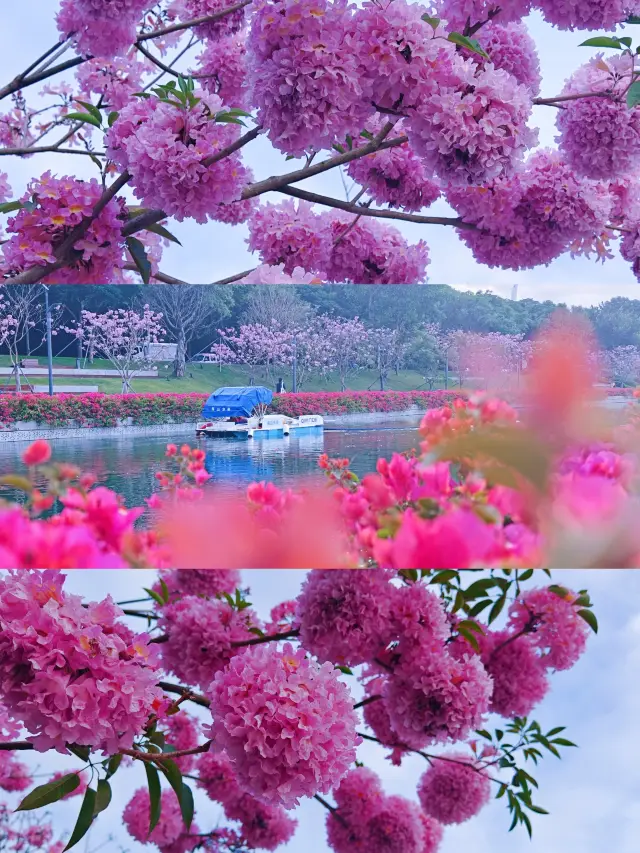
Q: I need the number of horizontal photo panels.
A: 3